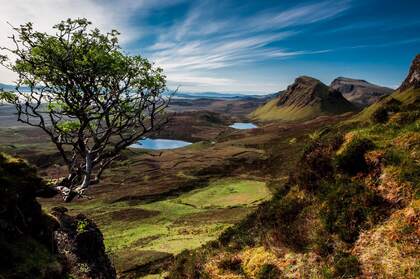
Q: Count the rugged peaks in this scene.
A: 3